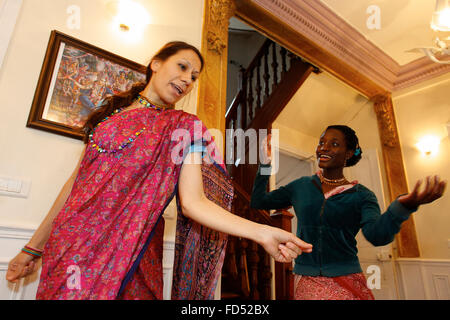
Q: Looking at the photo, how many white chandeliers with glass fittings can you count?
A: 1